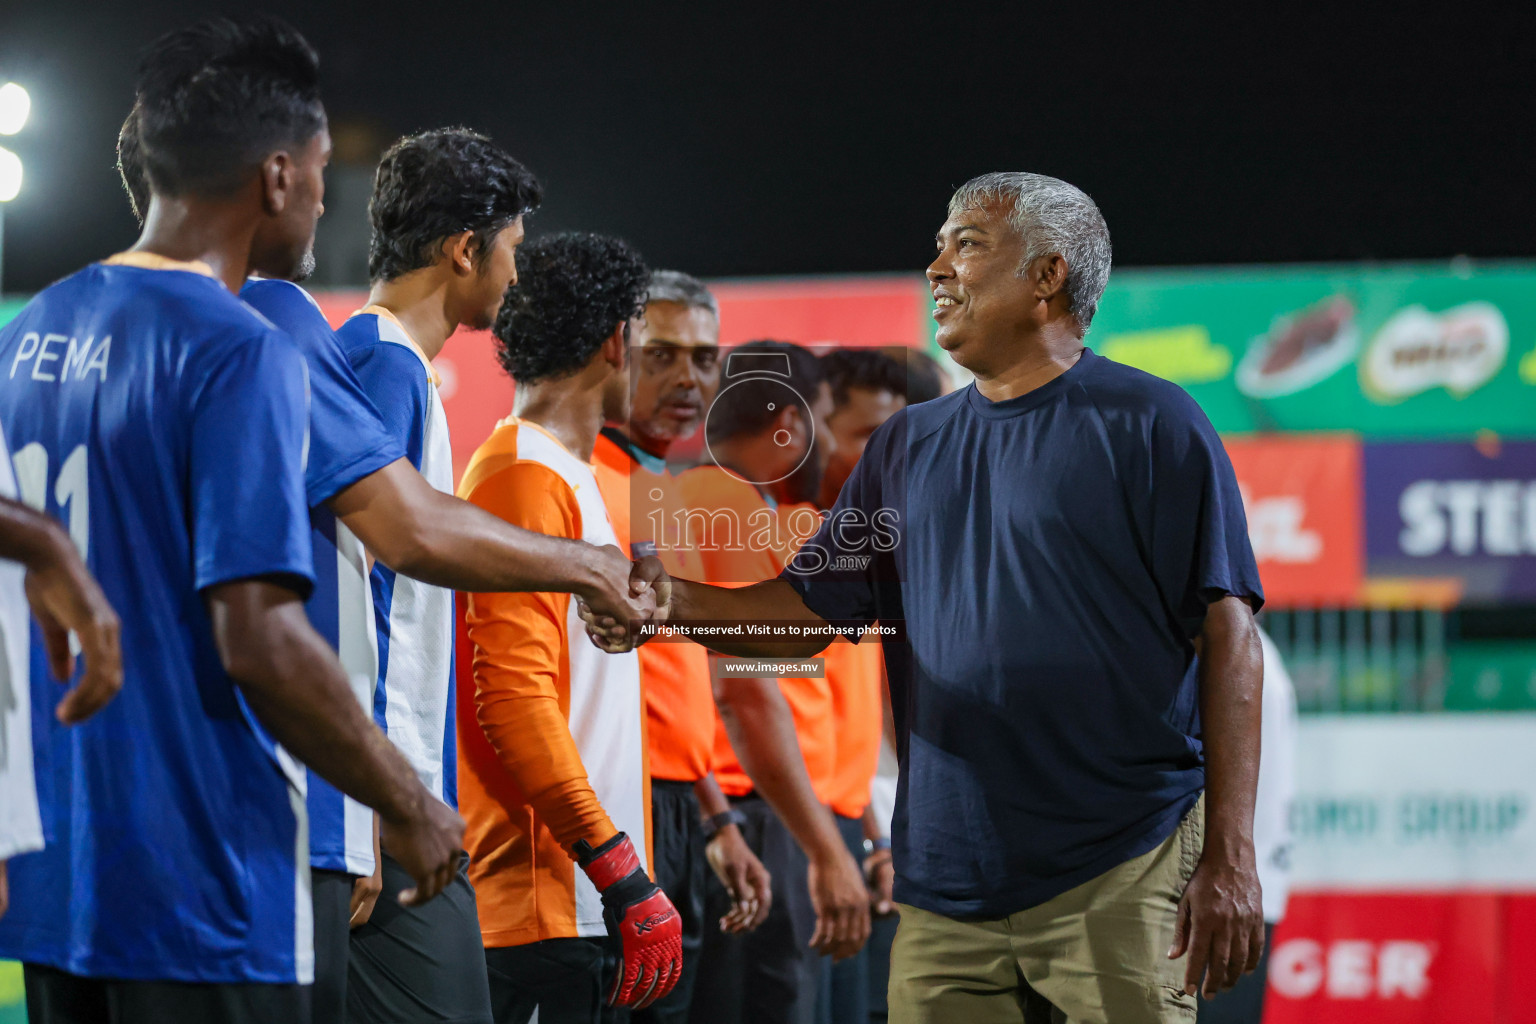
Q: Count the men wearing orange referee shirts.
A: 3